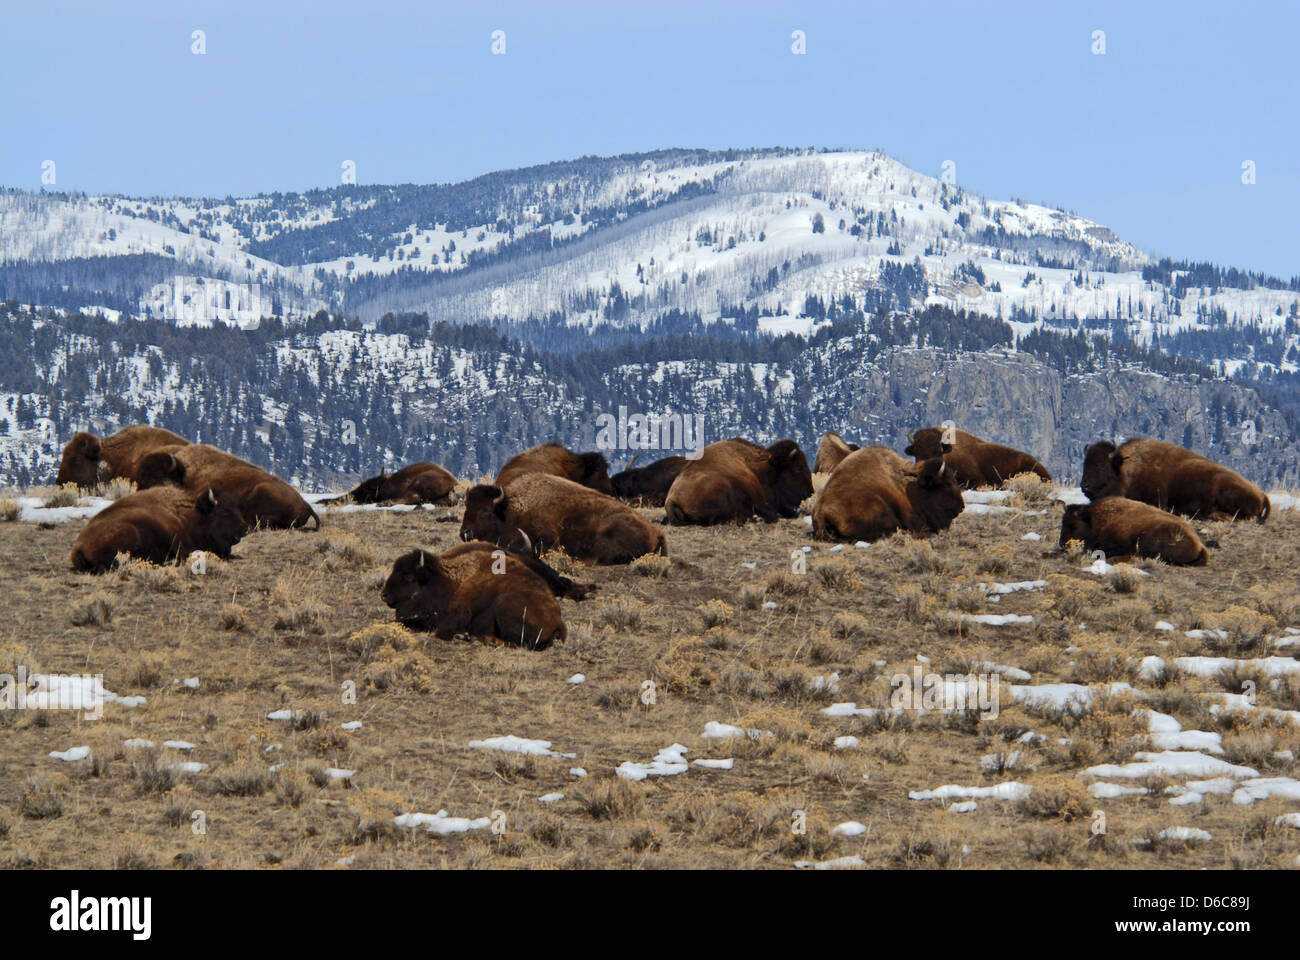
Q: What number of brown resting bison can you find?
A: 15